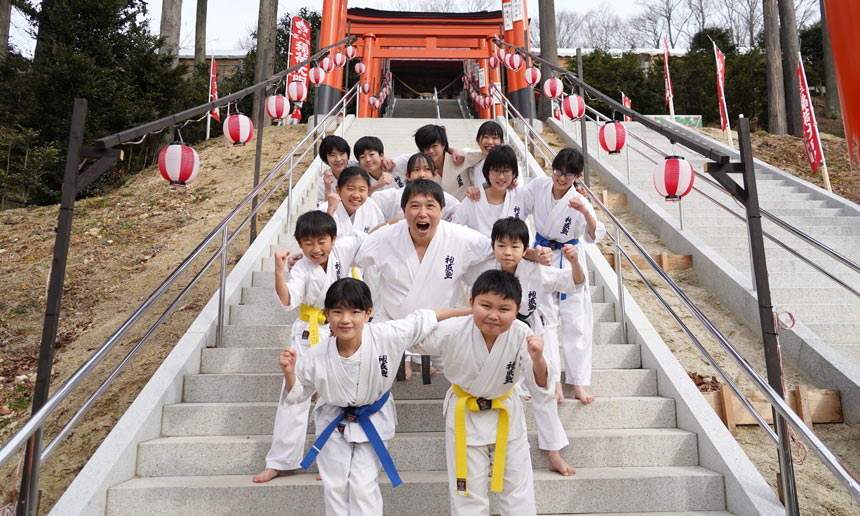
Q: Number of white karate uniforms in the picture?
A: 13